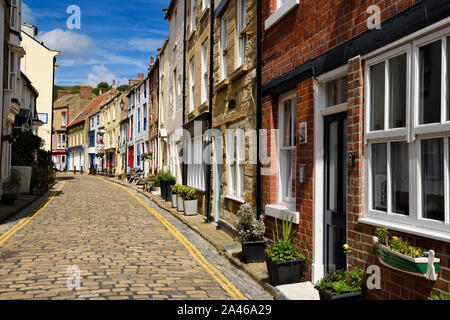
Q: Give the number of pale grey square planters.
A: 3